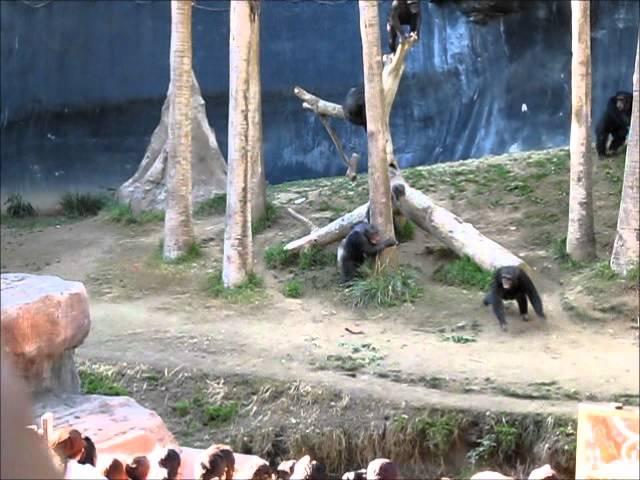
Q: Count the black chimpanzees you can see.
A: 5